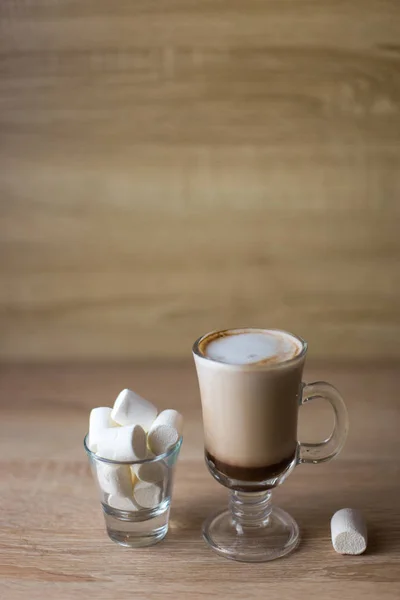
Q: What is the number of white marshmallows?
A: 9